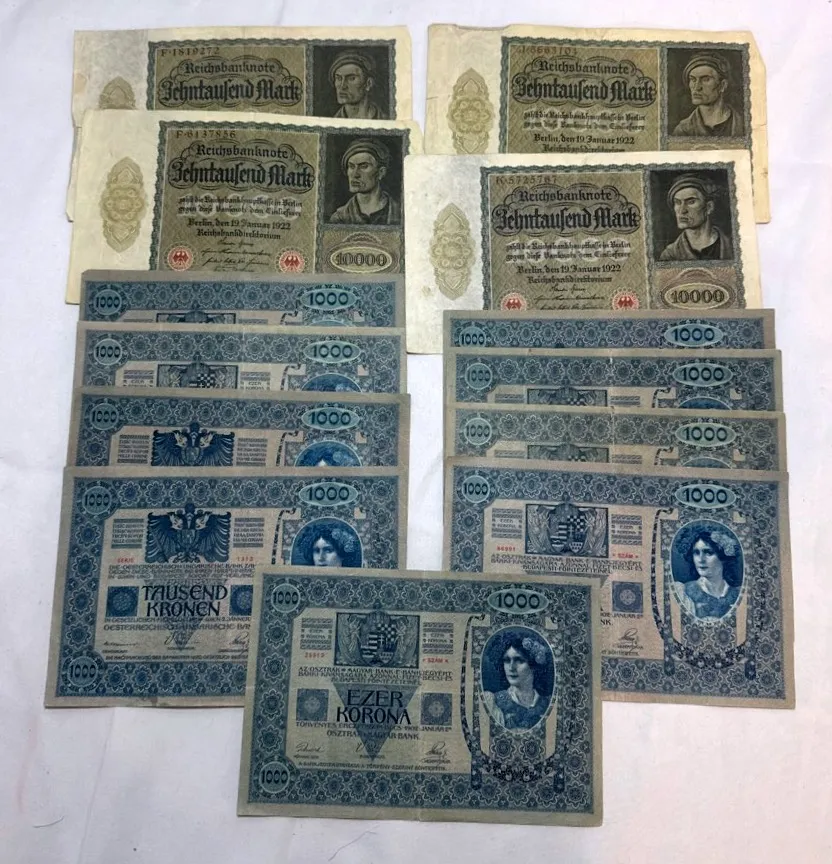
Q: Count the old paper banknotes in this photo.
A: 13